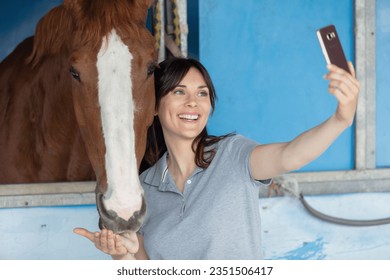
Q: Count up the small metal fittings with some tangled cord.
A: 1